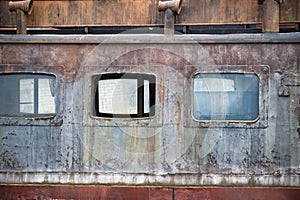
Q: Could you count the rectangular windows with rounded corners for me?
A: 3